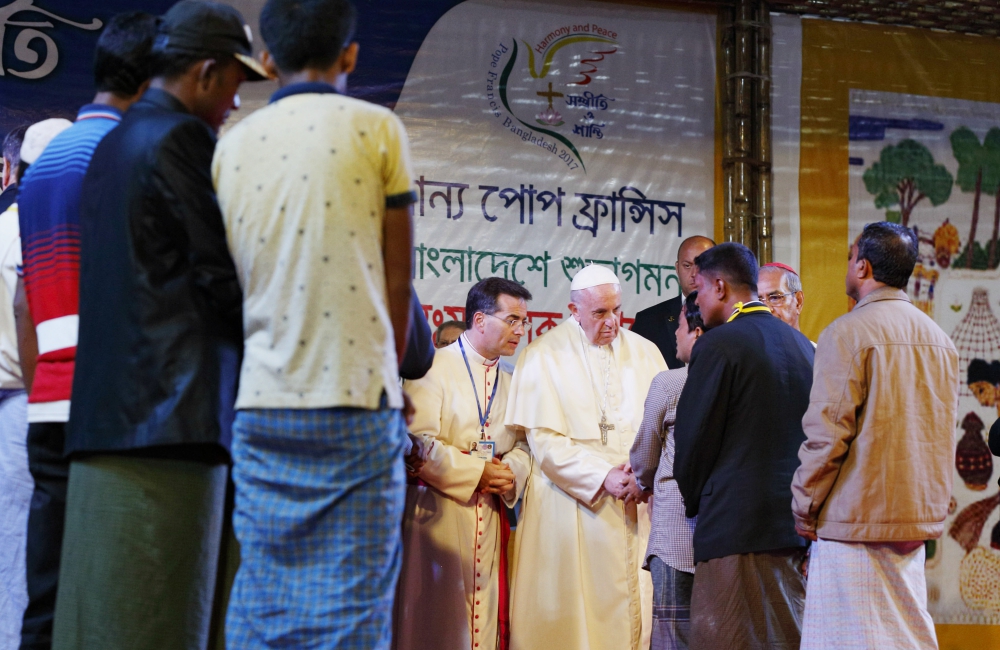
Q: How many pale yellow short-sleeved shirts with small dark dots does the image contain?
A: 1